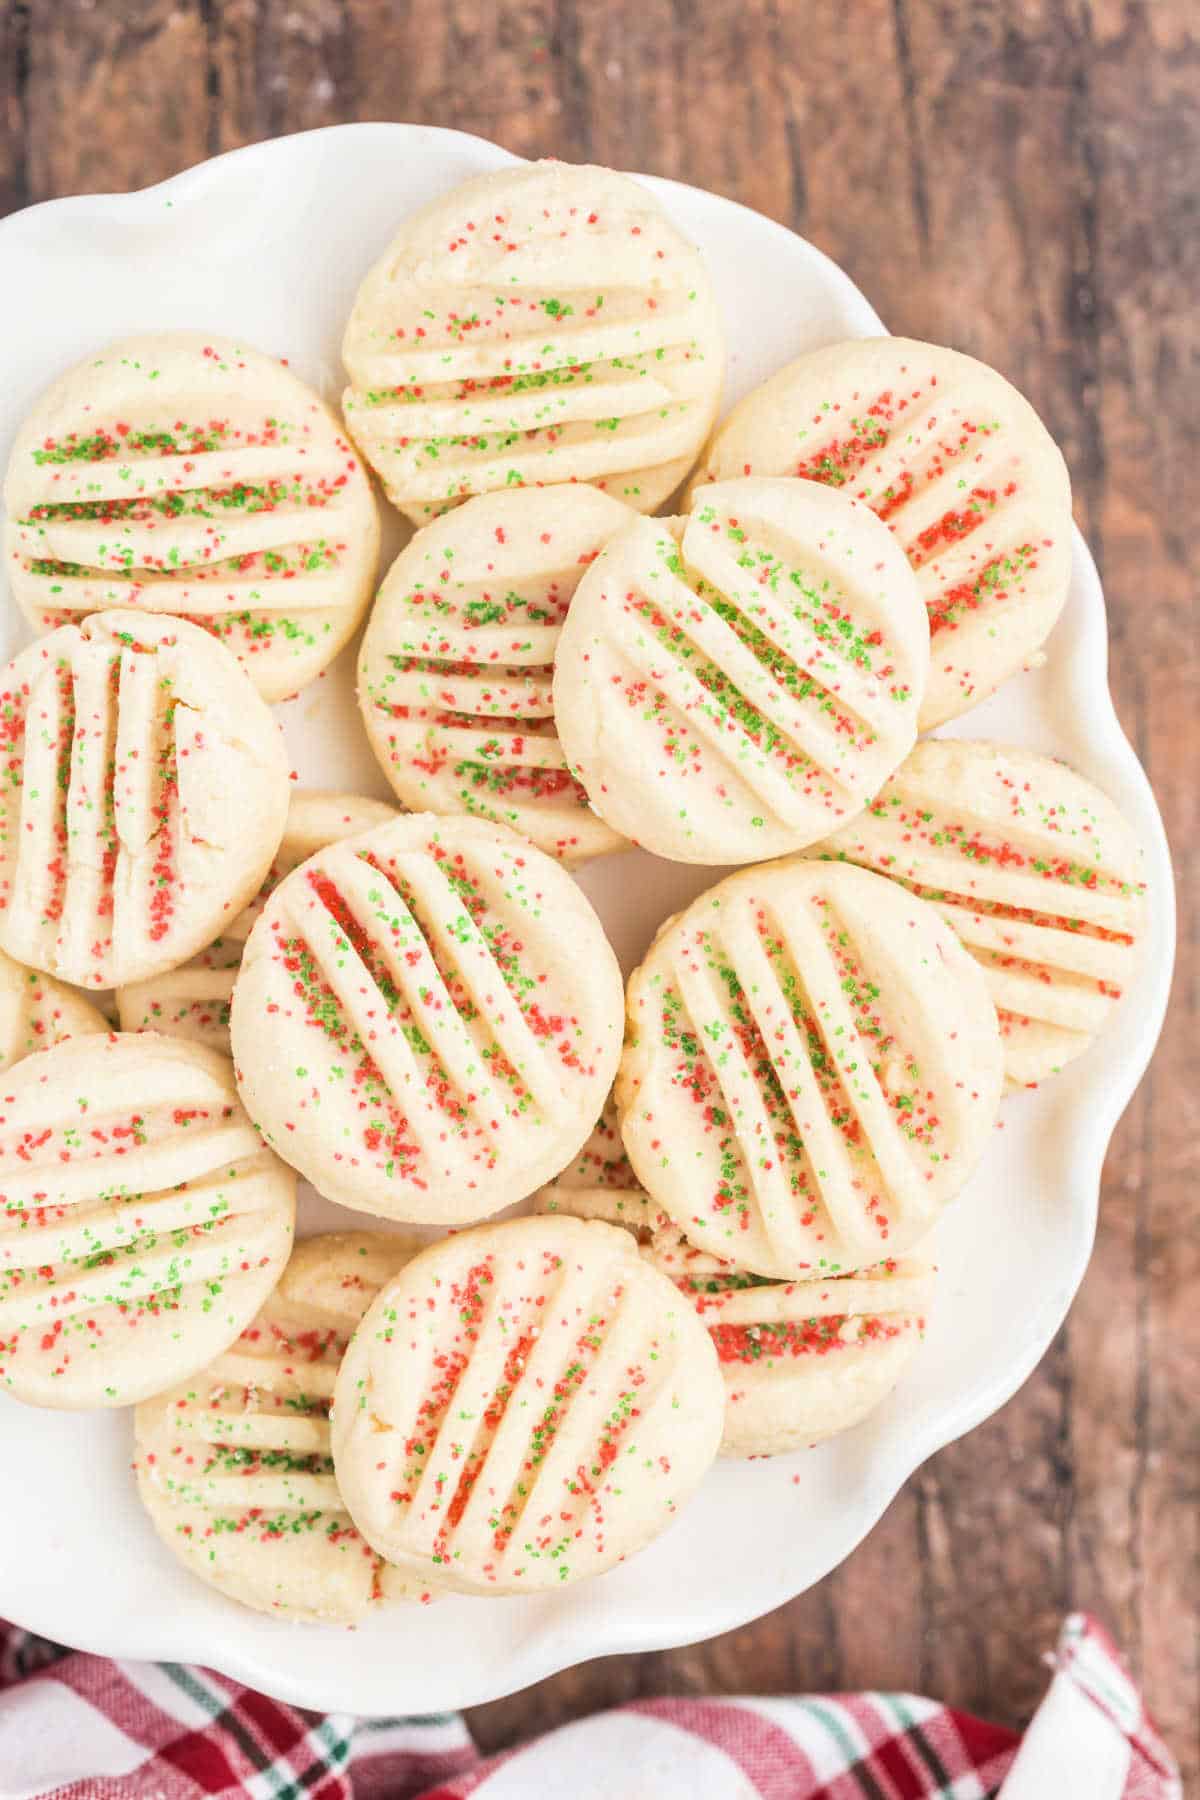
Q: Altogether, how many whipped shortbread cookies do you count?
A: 15